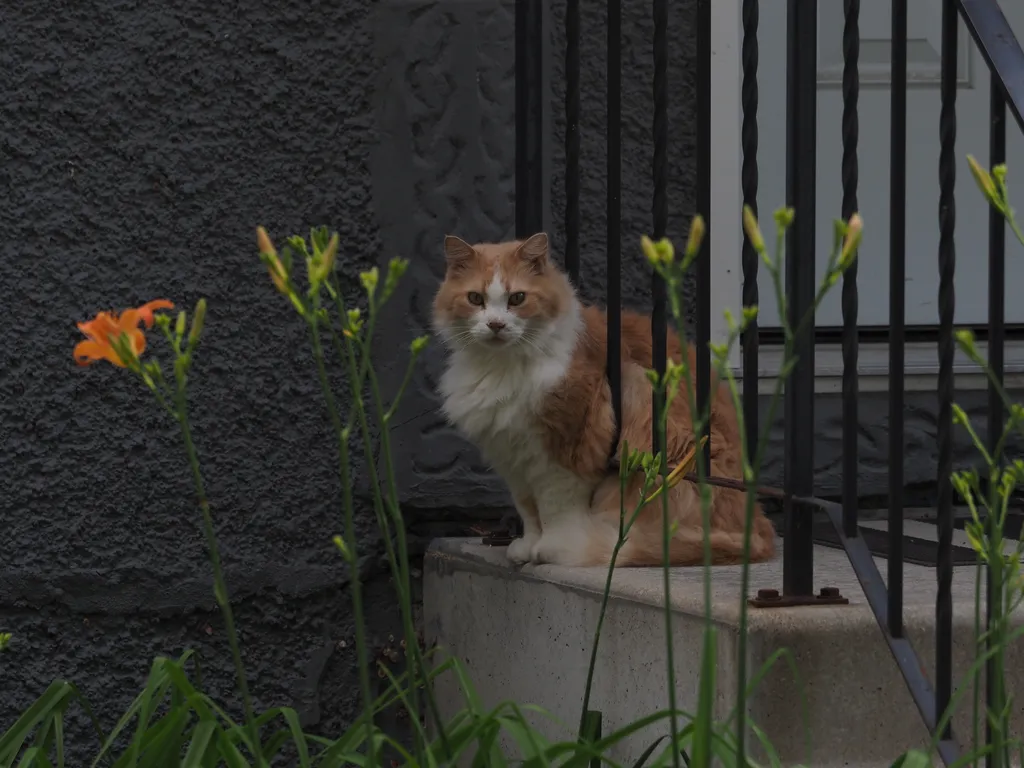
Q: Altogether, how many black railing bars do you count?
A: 11